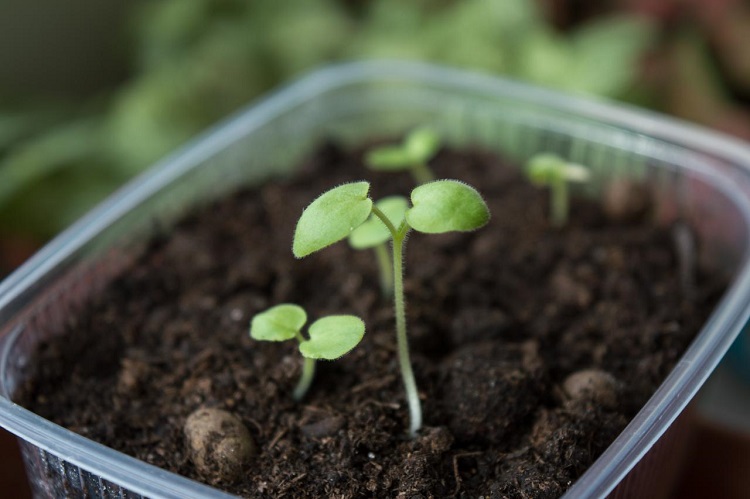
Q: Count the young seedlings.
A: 5